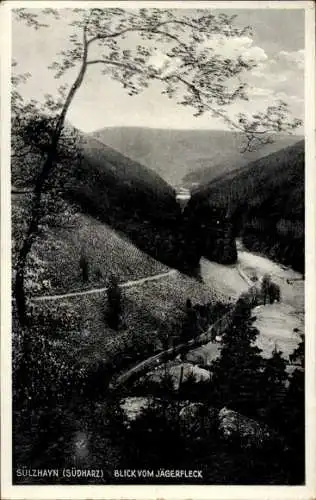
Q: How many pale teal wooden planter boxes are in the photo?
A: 0